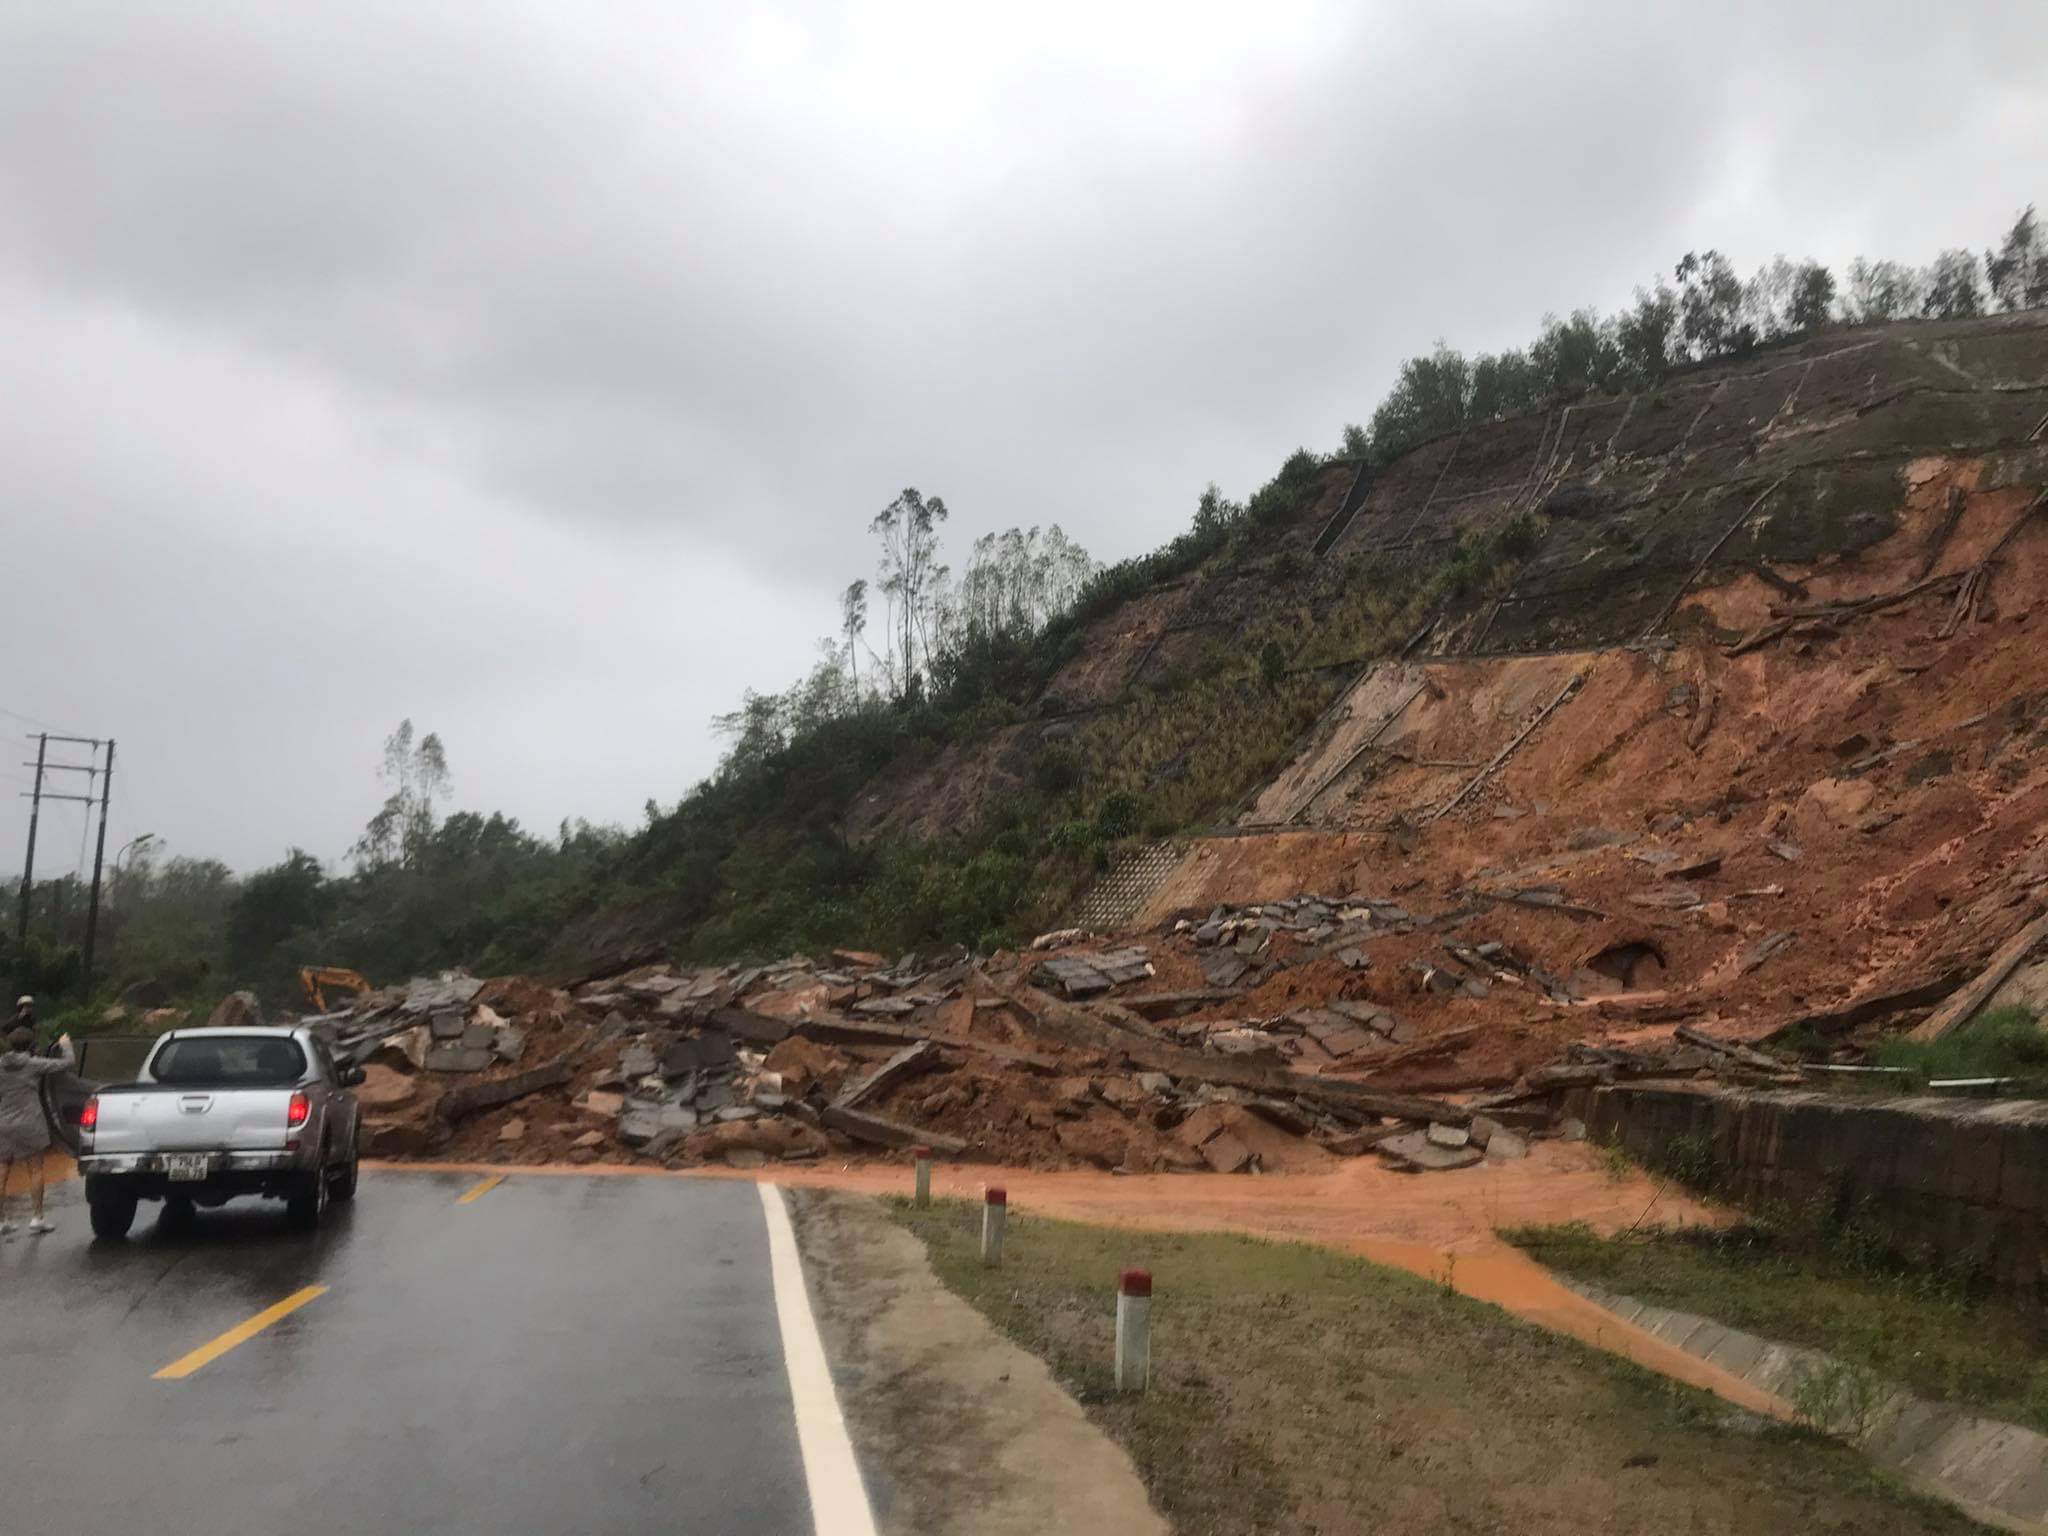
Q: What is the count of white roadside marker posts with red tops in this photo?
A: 3